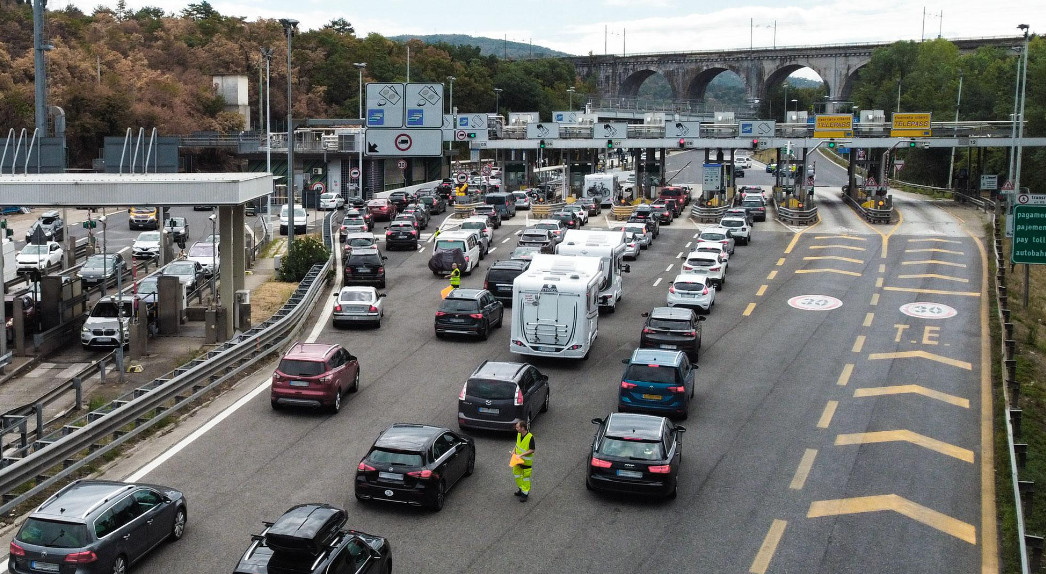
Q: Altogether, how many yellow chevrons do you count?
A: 12